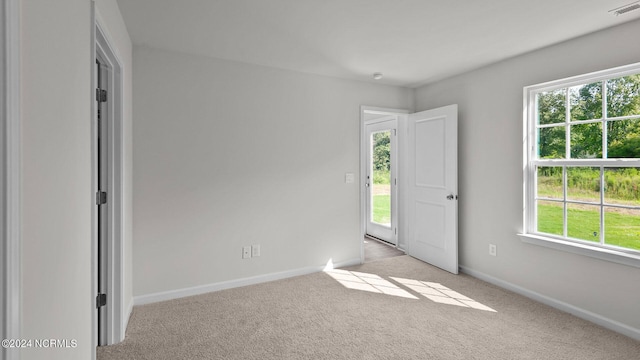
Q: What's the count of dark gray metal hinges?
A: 3